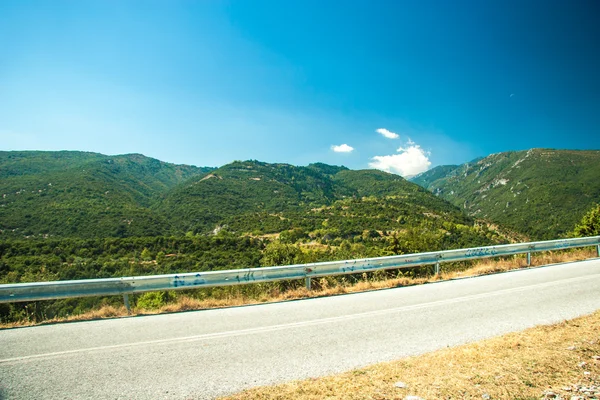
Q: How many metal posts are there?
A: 5